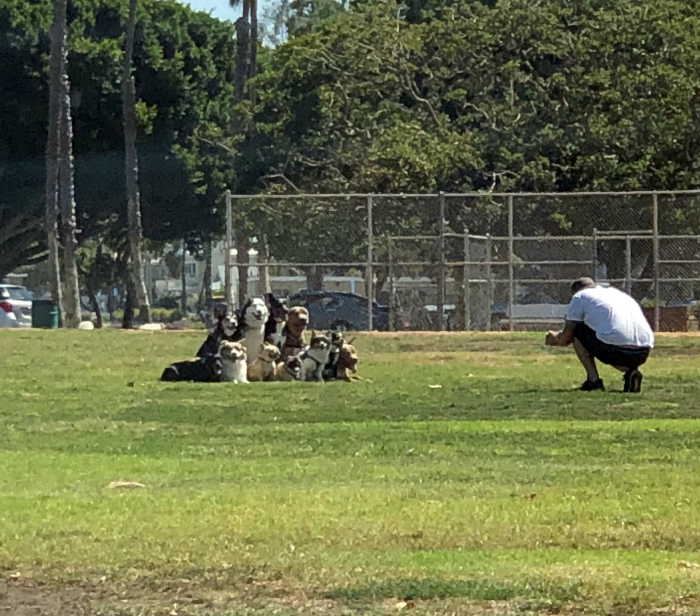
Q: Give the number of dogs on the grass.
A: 11